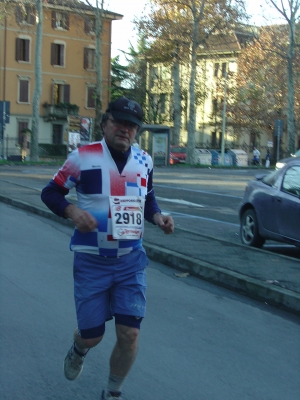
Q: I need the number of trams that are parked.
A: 0